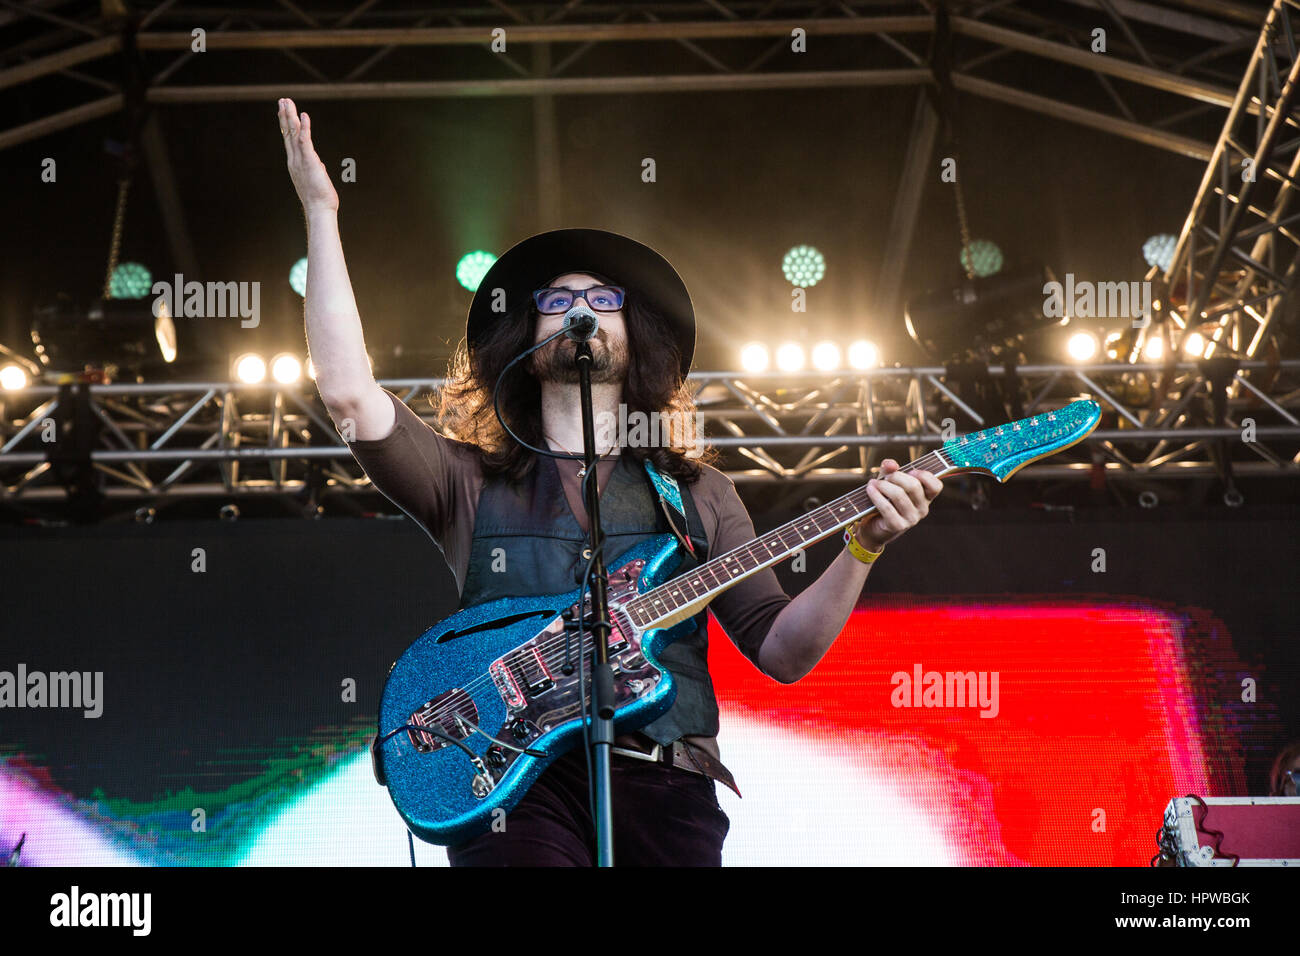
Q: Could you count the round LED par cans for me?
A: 6